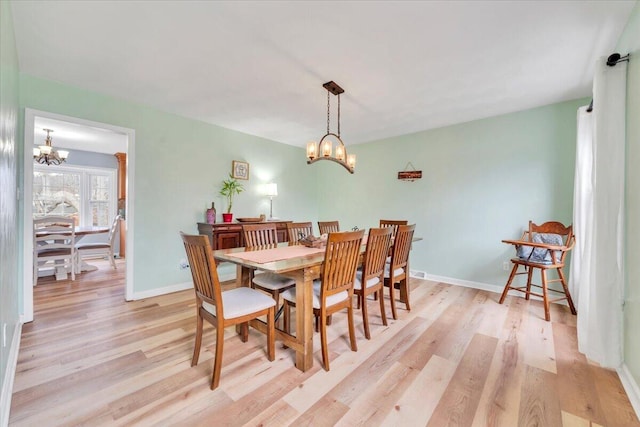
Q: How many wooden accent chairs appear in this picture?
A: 1